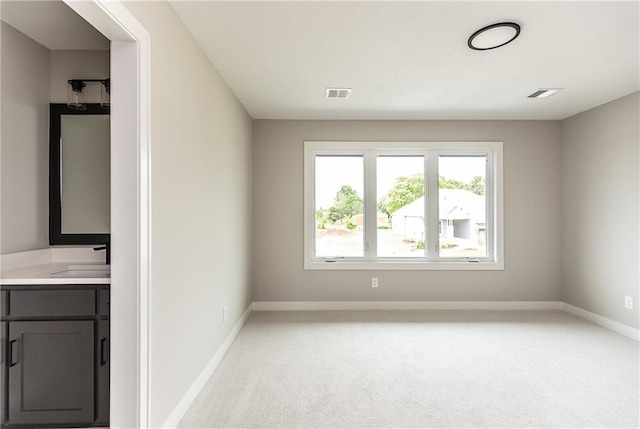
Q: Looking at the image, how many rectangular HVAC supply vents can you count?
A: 2